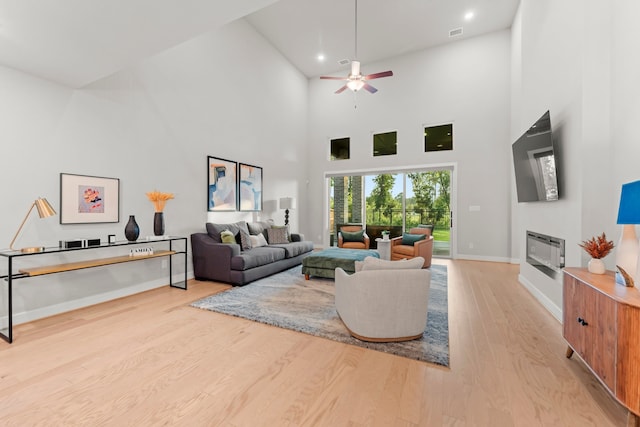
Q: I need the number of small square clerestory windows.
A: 3